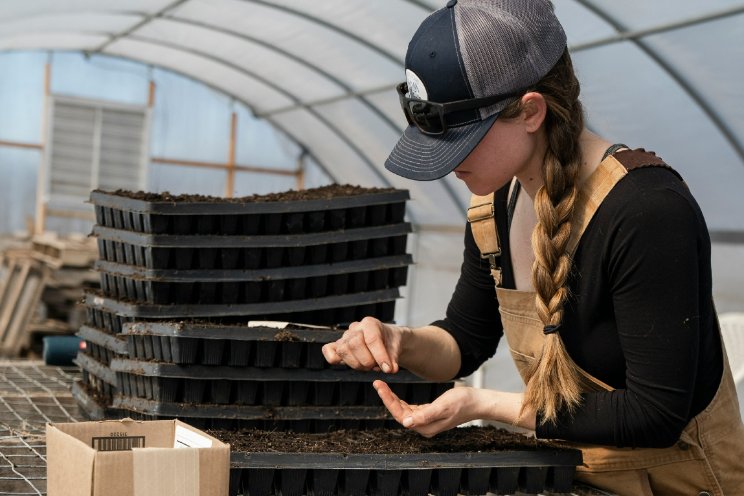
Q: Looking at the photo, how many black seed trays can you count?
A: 11